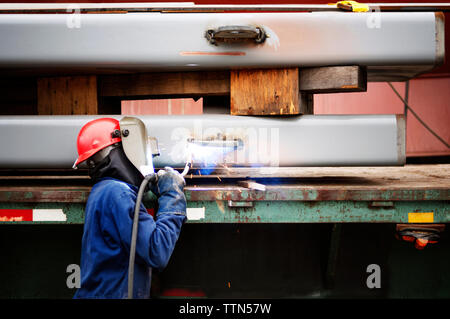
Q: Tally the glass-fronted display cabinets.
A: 0